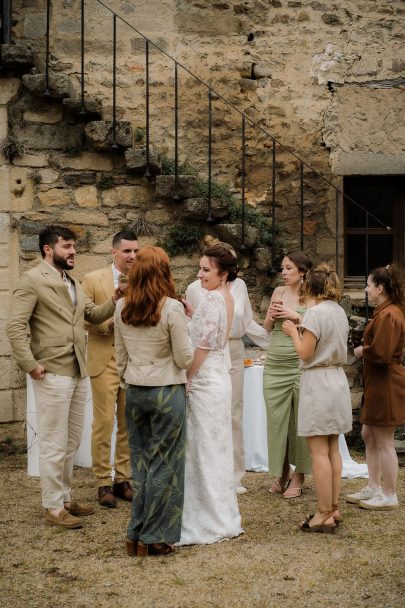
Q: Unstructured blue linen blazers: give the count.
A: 0